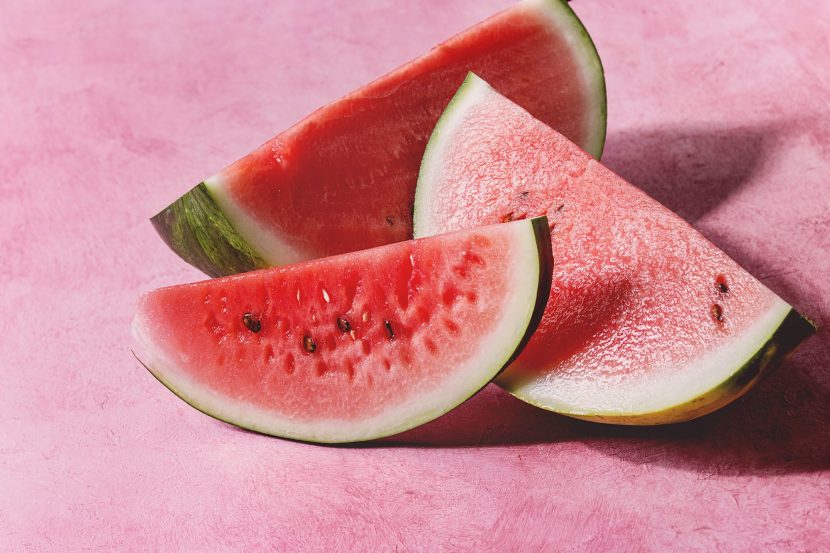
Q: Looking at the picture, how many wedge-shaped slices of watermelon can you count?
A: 3